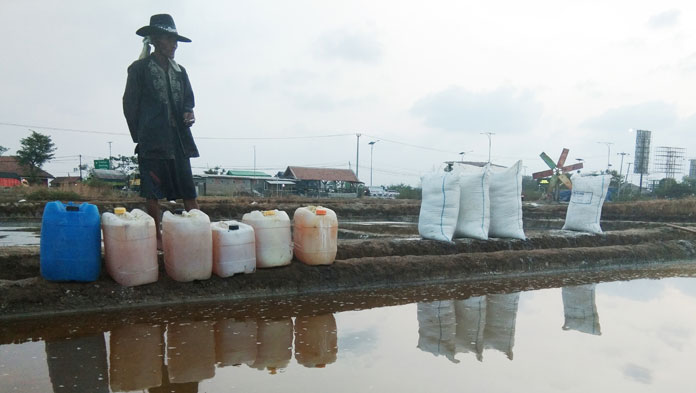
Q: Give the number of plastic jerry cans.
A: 6